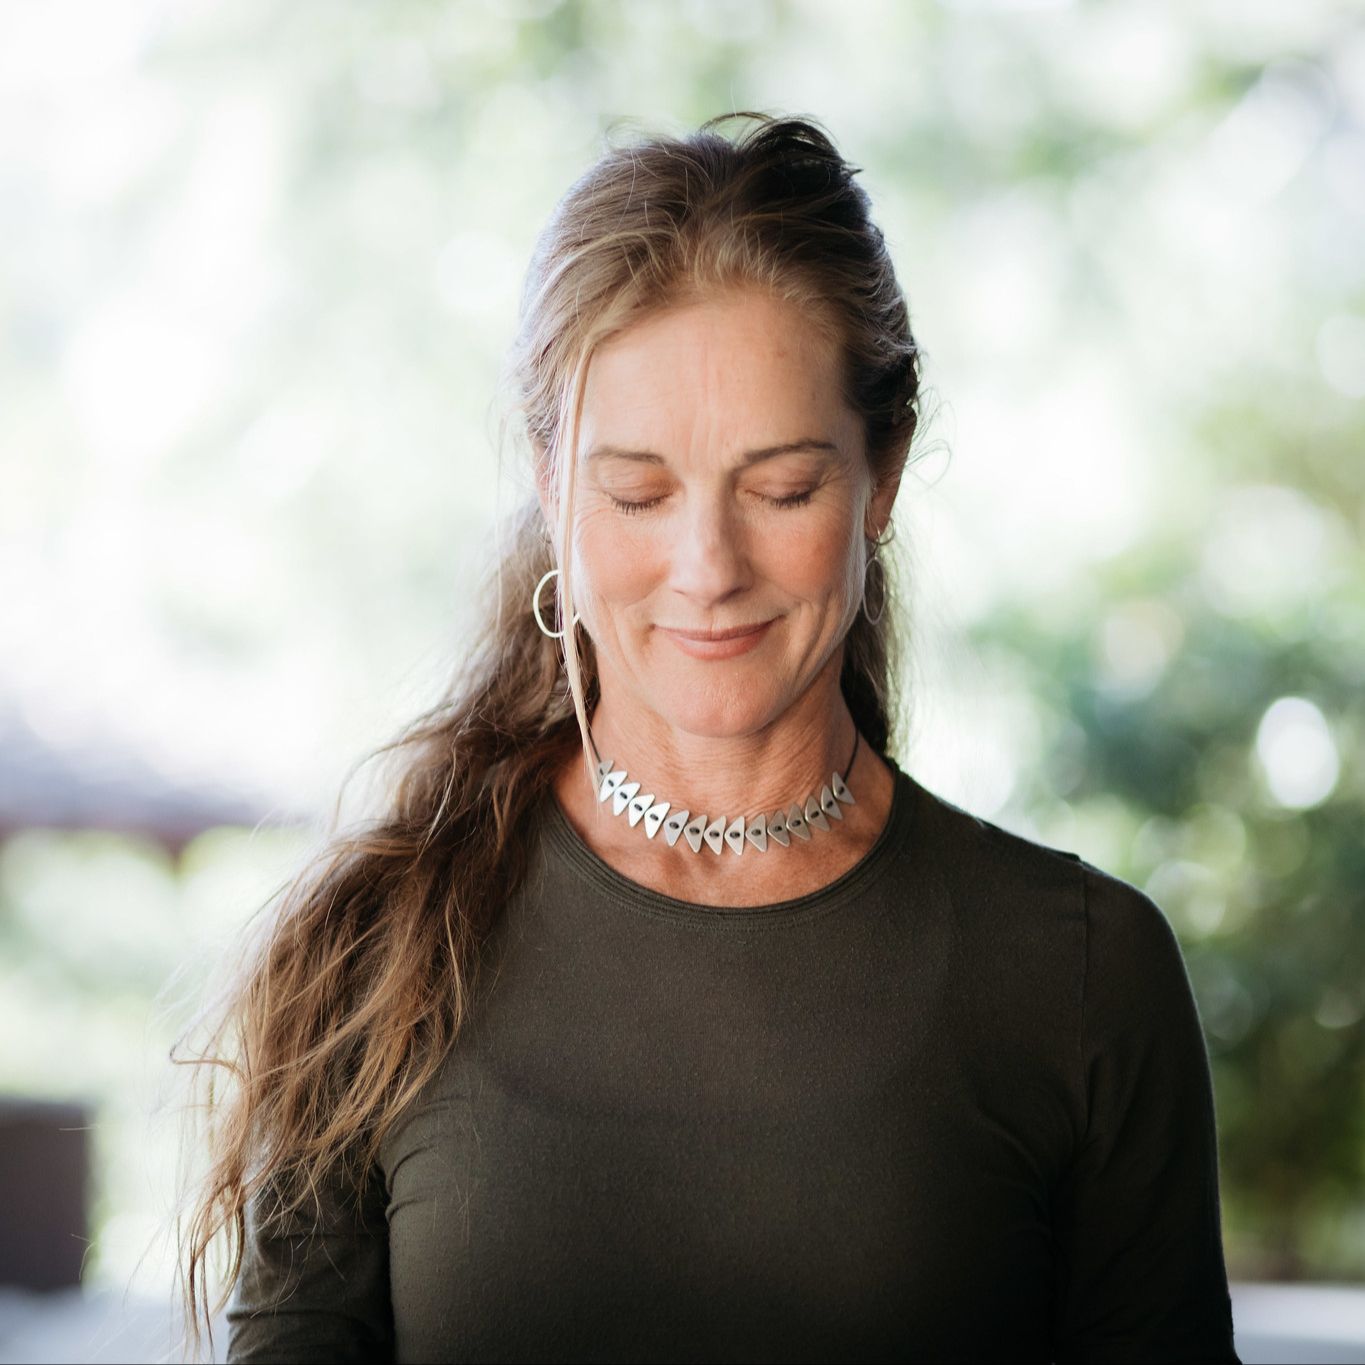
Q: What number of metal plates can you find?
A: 15